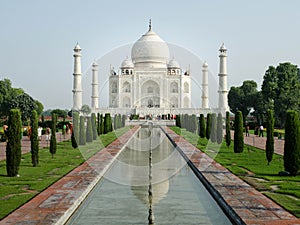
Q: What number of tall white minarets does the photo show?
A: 4